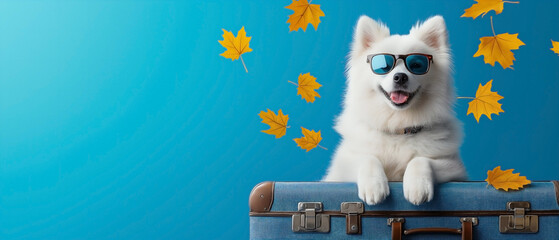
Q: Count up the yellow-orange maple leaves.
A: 10